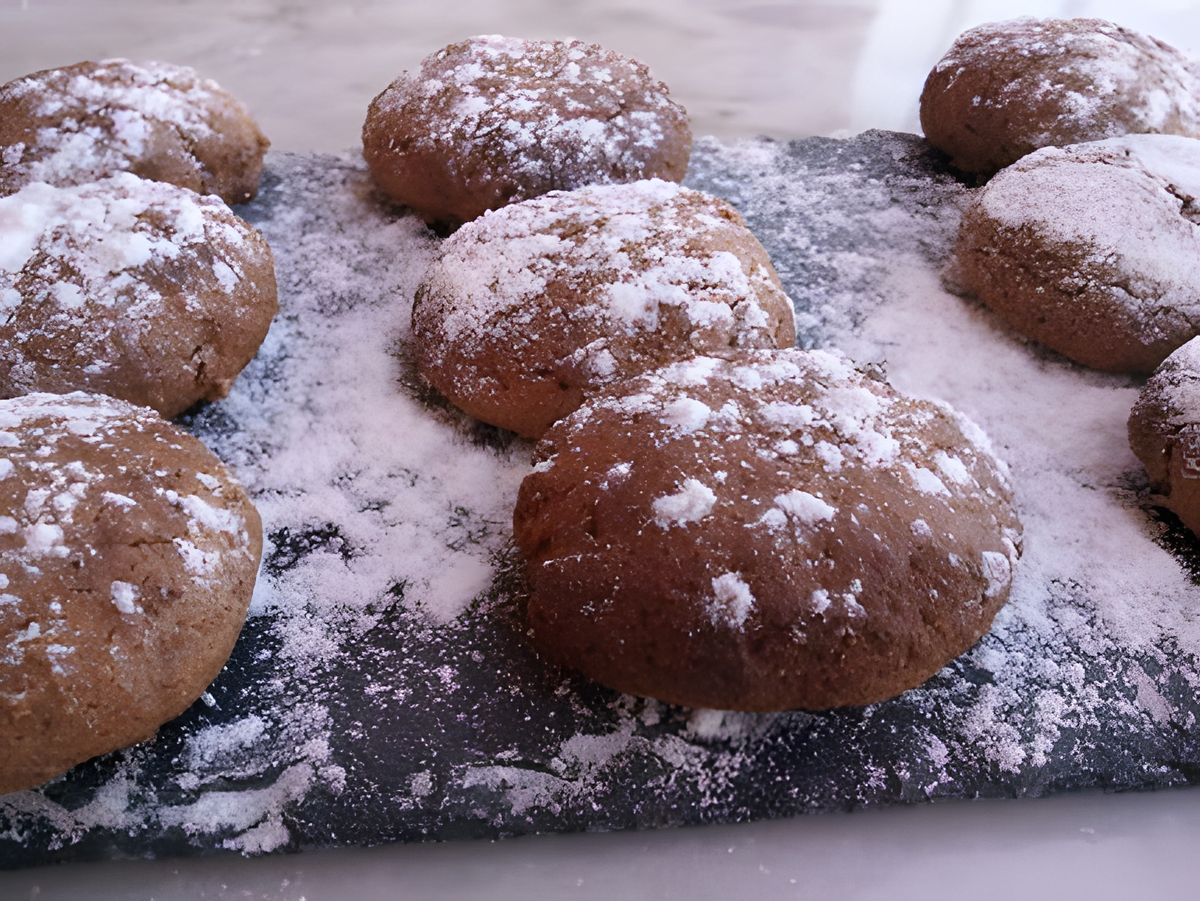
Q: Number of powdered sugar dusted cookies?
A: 9